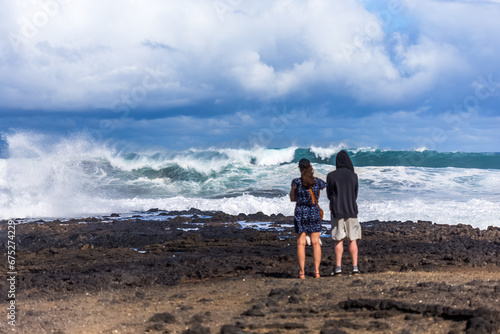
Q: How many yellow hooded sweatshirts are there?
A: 0